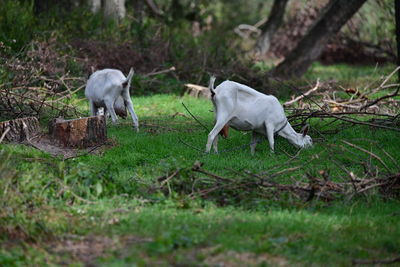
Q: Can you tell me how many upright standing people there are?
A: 0